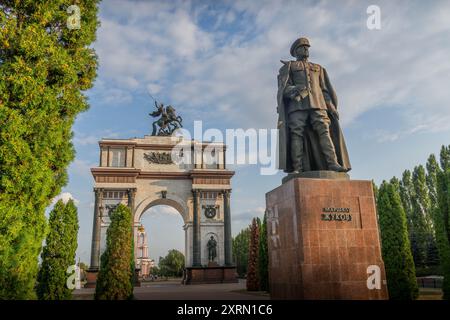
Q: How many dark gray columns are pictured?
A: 4